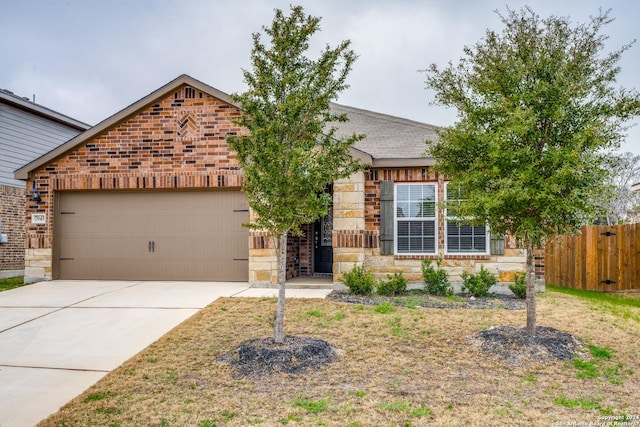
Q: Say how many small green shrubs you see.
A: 5